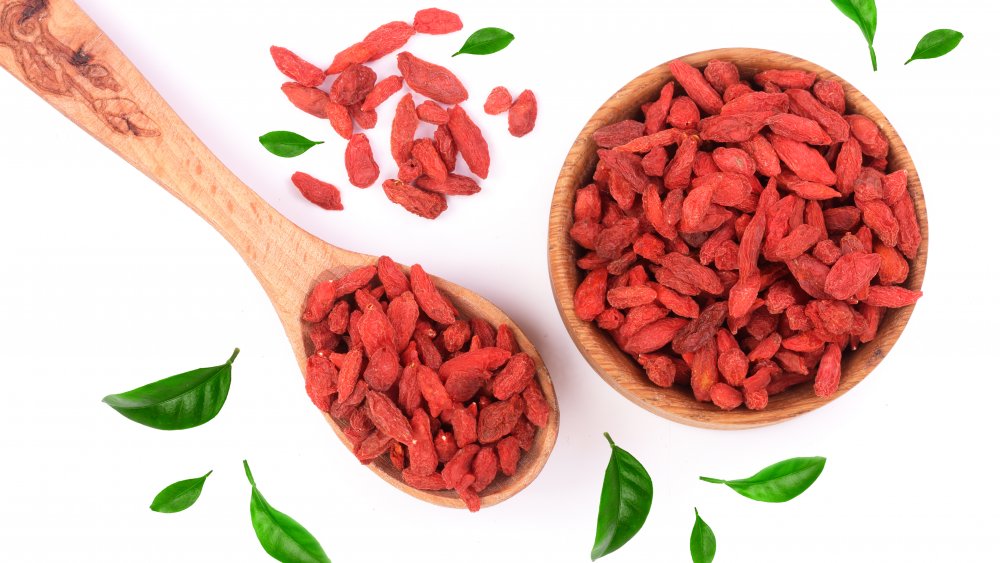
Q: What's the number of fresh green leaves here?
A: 10